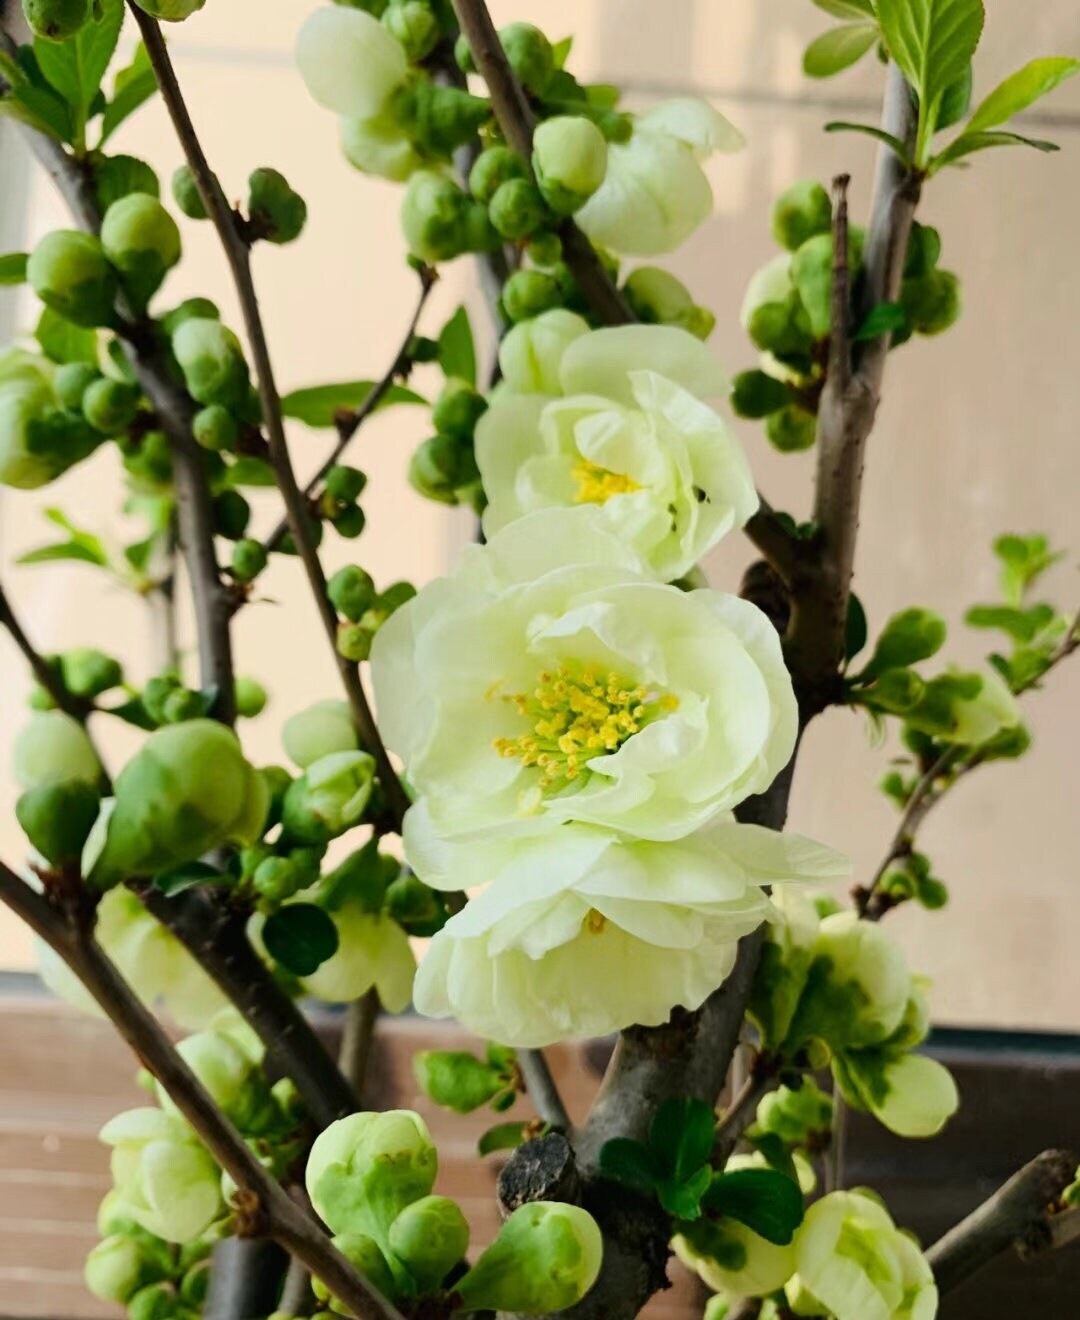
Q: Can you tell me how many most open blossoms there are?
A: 3